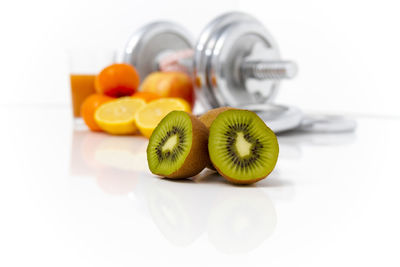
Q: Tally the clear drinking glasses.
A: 1